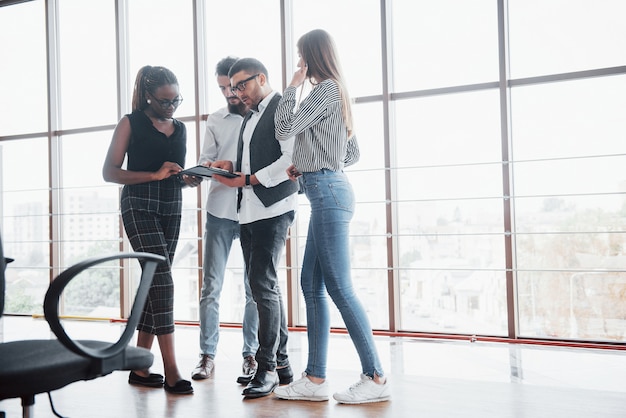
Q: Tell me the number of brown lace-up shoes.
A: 2